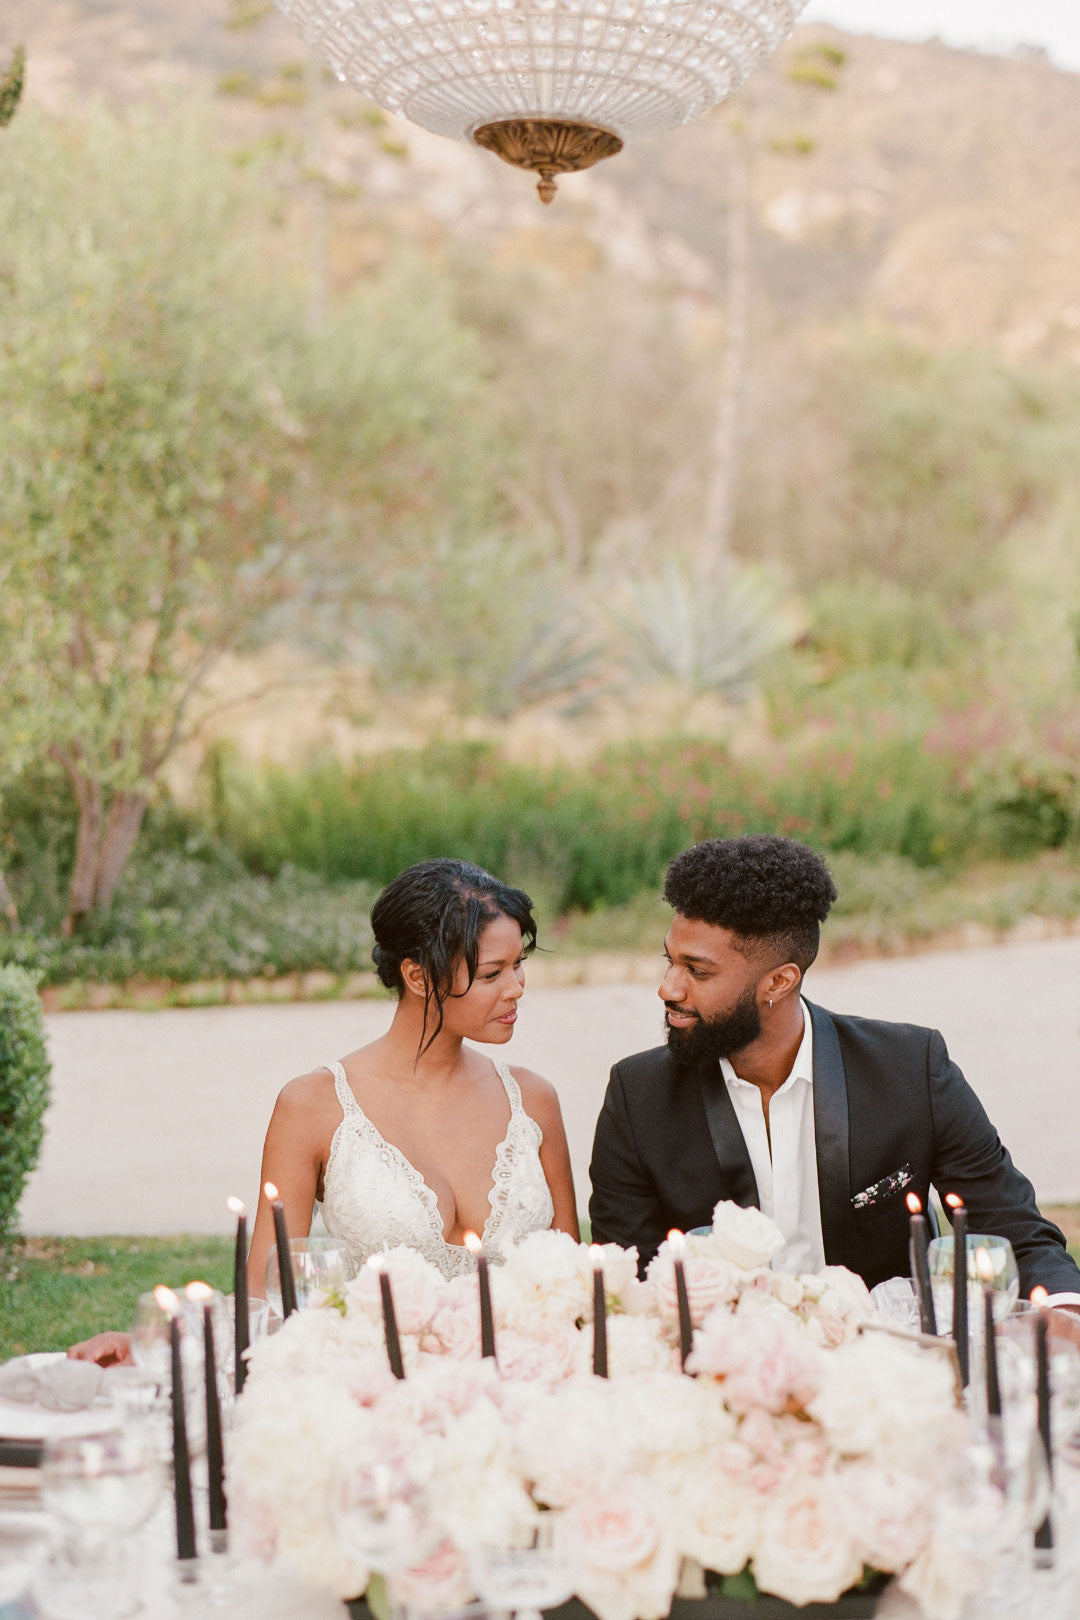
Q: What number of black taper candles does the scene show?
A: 12